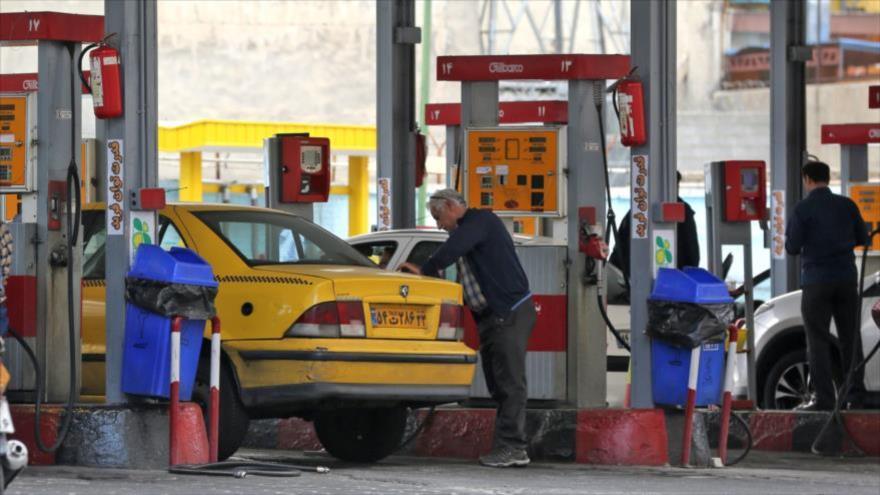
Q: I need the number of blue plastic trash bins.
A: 2